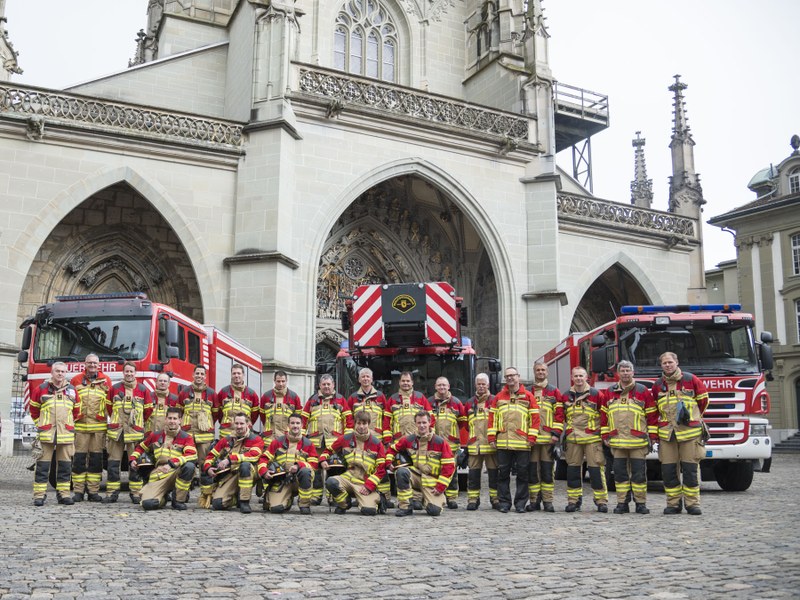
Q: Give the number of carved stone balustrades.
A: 3